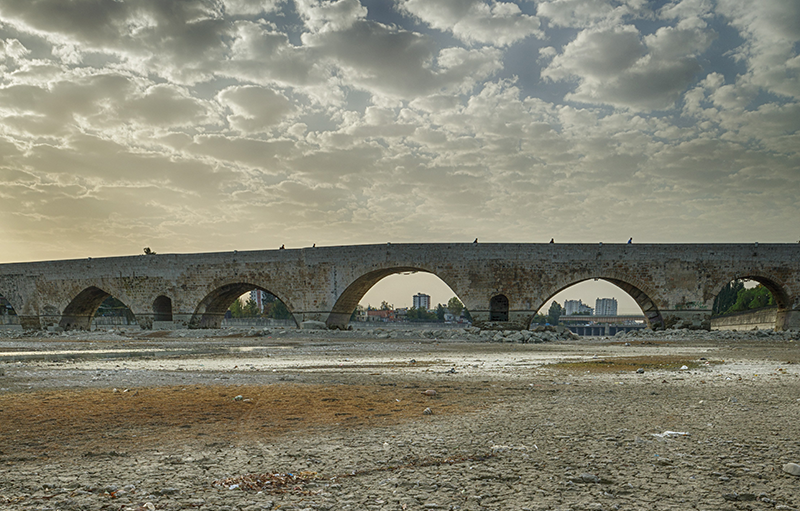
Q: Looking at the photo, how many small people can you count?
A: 5